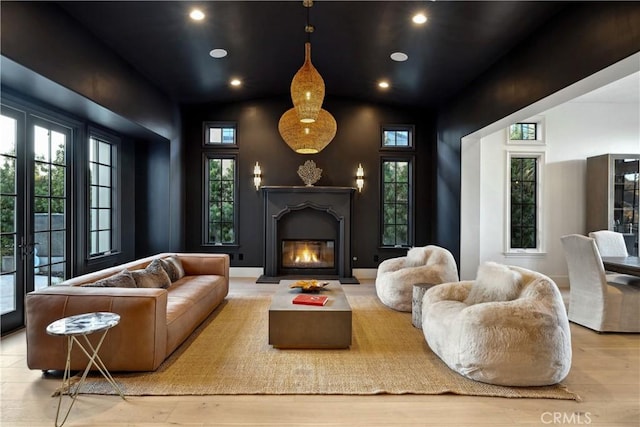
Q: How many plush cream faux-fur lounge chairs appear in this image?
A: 2